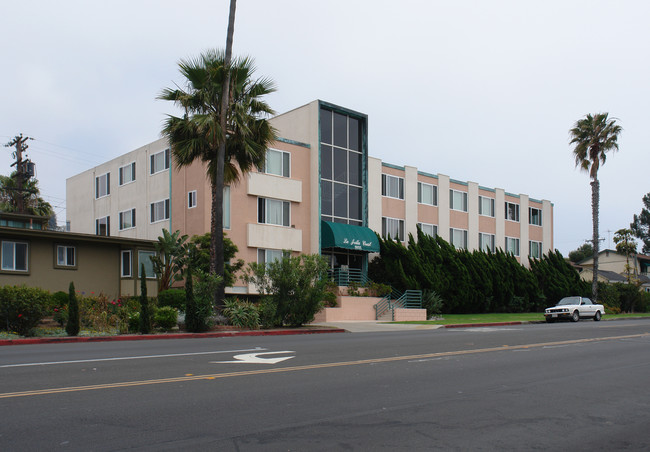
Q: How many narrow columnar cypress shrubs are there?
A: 3